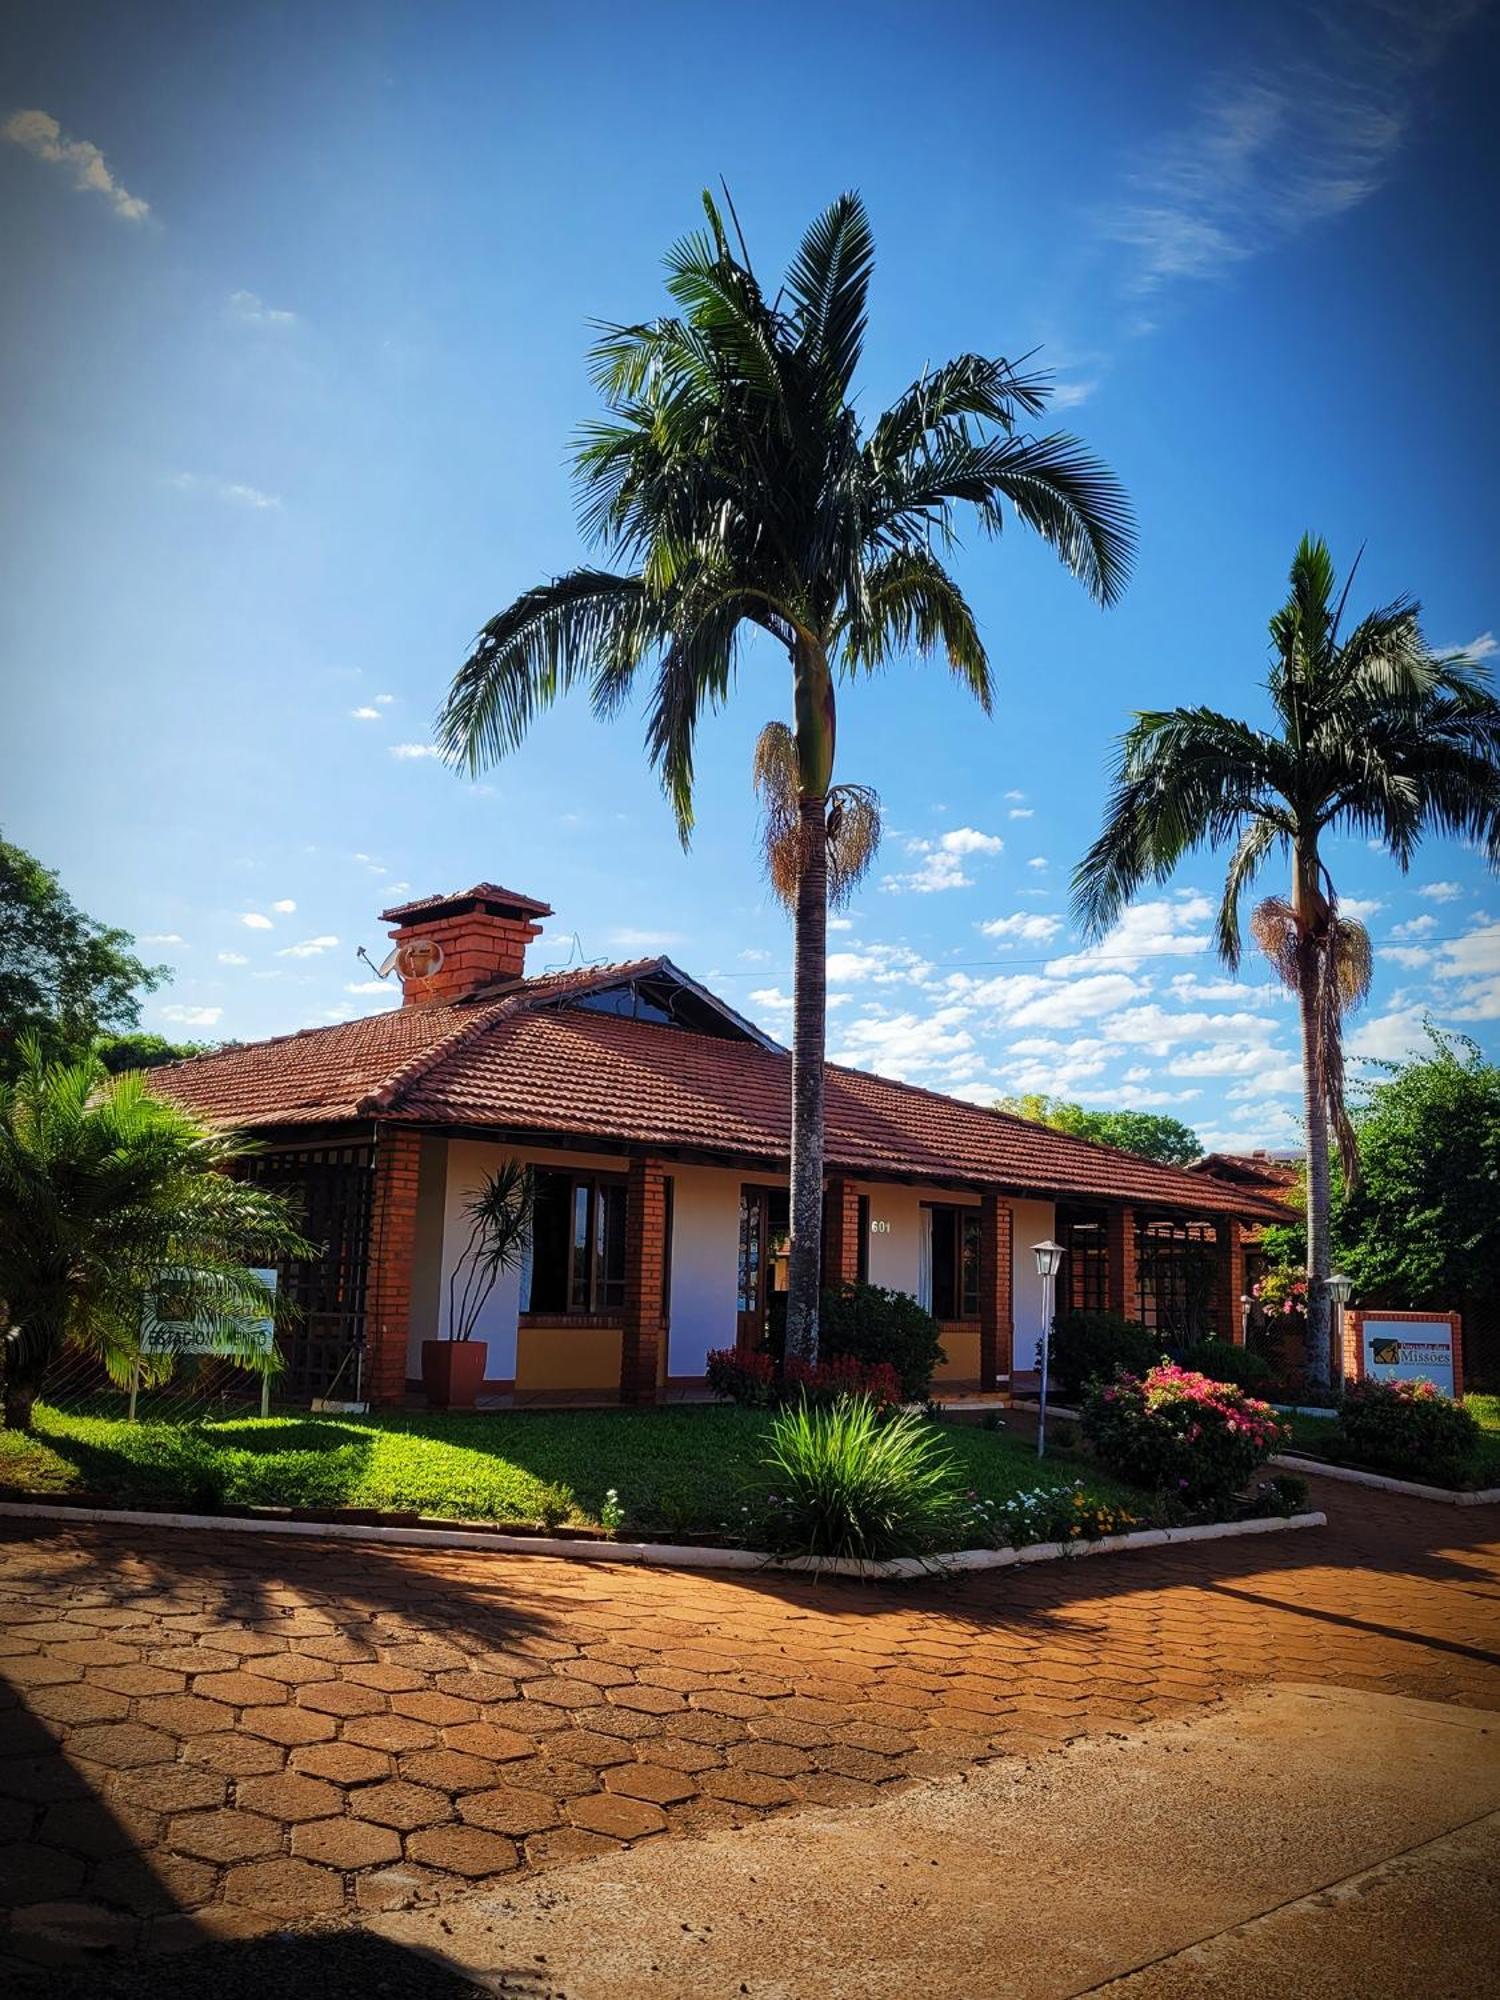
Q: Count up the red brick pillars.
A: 6